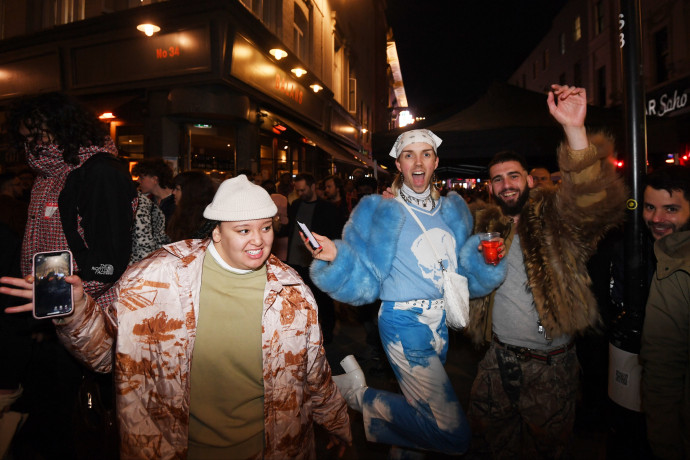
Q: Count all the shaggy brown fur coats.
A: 1